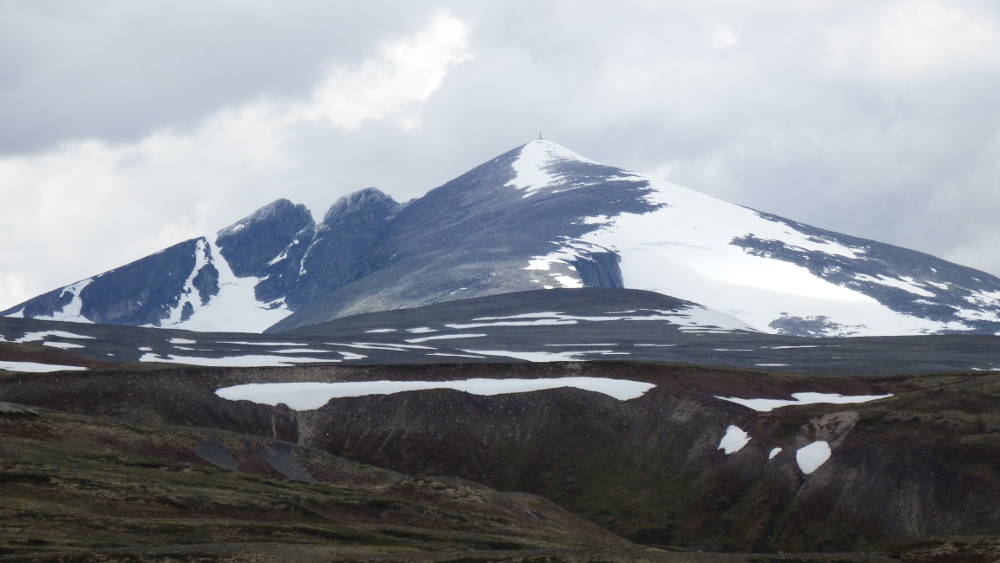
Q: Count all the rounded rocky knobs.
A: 2